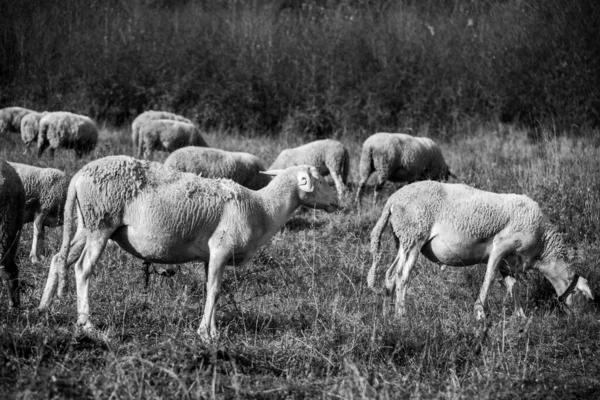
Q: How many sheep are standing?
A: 12